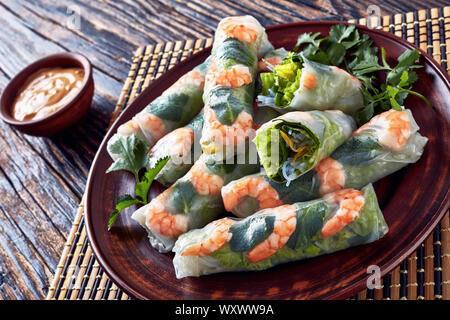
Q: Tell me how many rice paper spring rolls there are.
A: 8